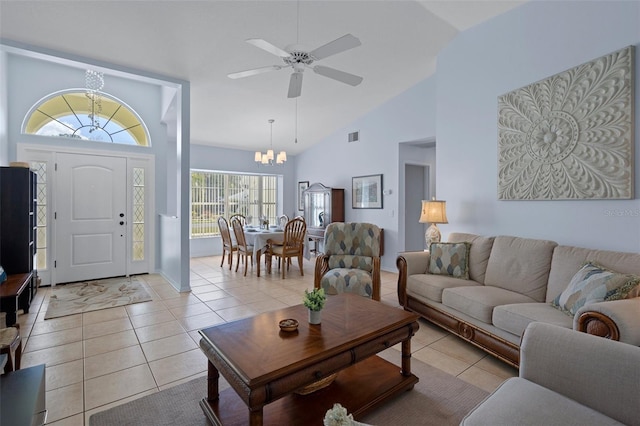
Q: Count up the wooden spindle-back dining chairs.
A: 6